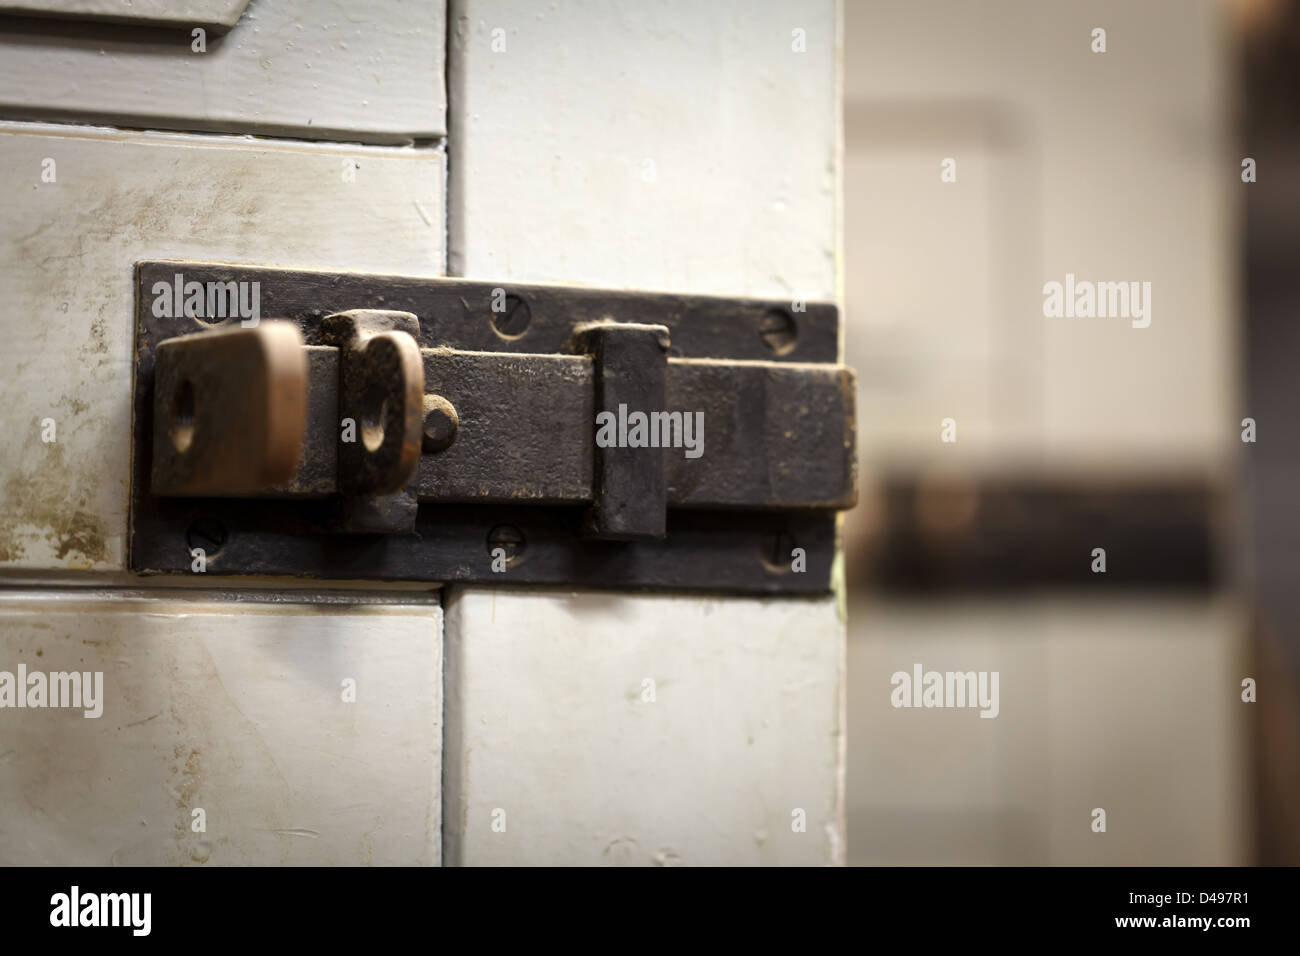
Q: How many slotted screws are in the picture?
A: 6